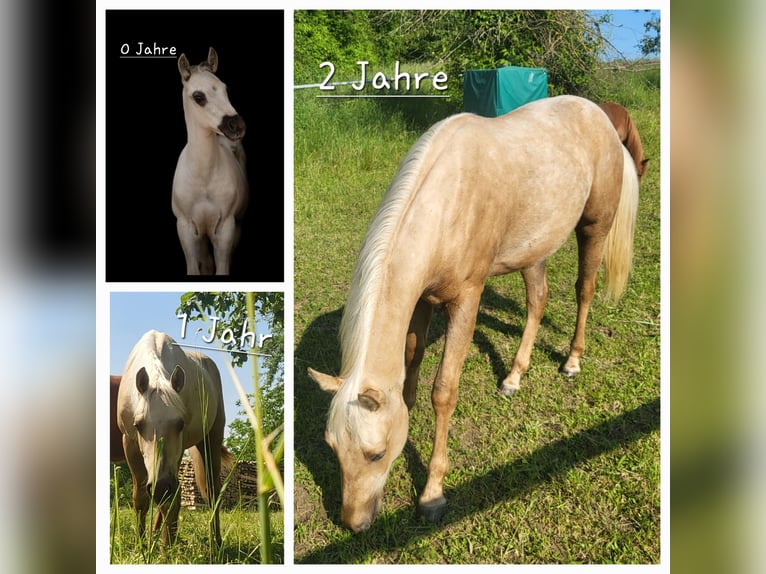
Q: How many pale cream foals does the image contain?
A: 1